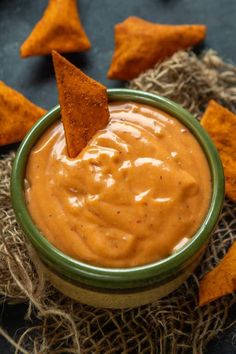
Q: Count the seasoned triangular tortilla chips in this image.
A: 6